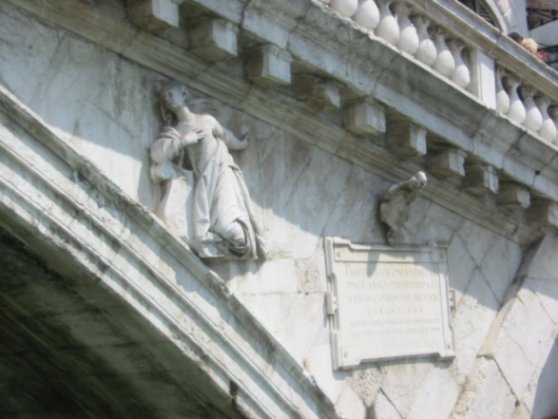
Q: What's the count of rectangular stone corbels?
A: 10